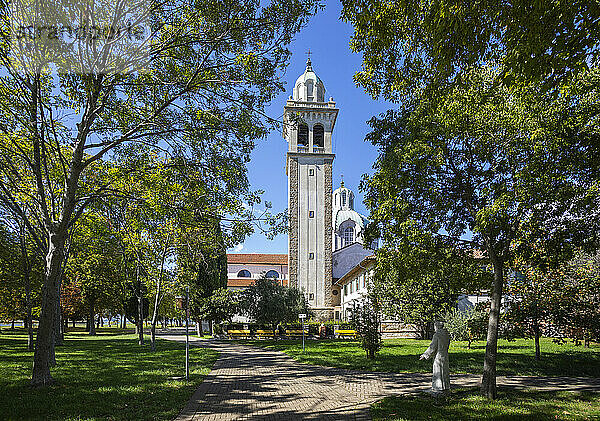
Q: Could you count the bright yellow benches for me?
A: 4